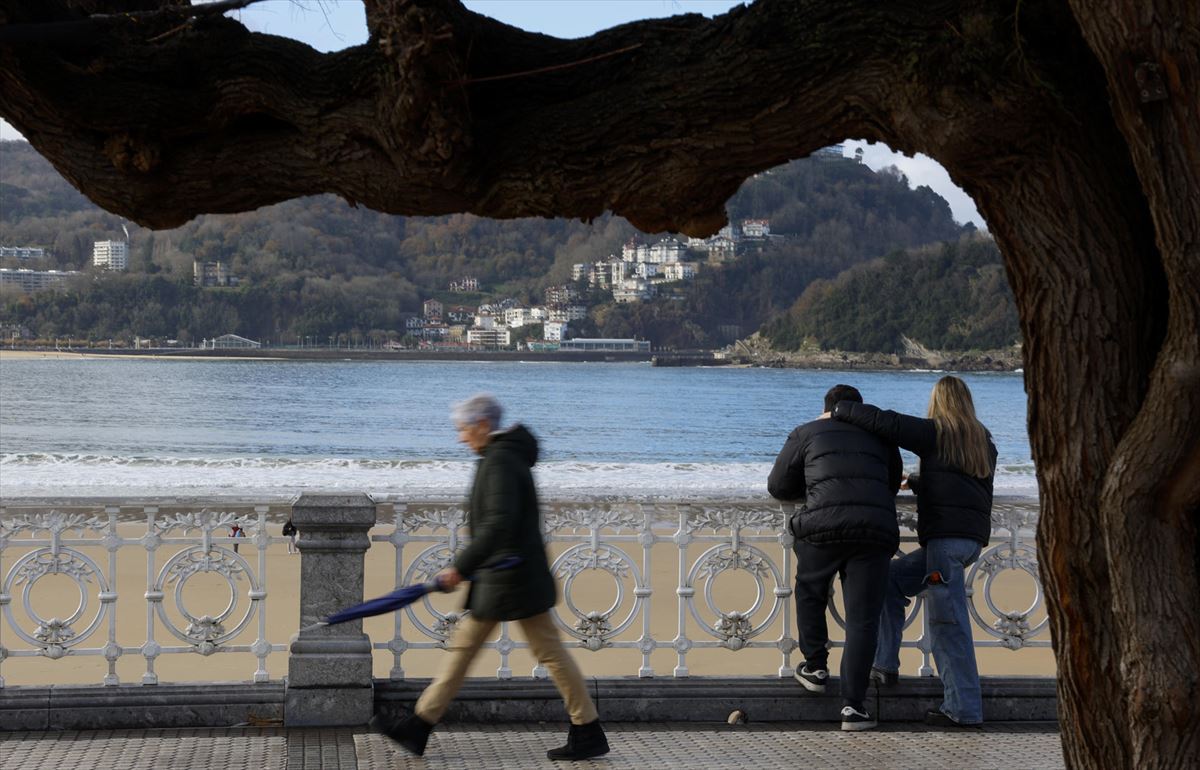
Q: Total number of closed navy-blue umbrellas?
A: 1